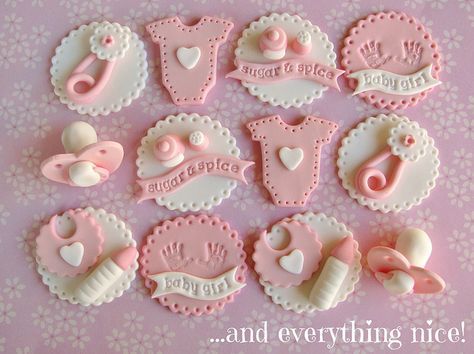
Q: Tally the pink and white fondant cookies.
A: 12